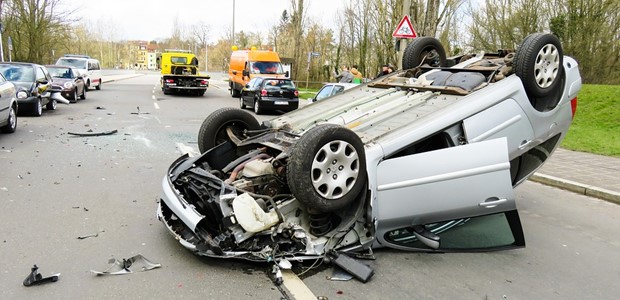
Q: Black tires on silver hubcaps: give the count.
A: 2